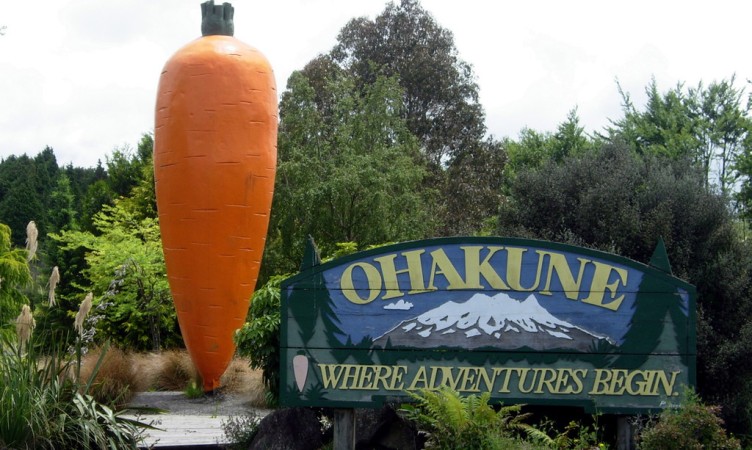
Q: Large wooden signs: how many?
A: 1